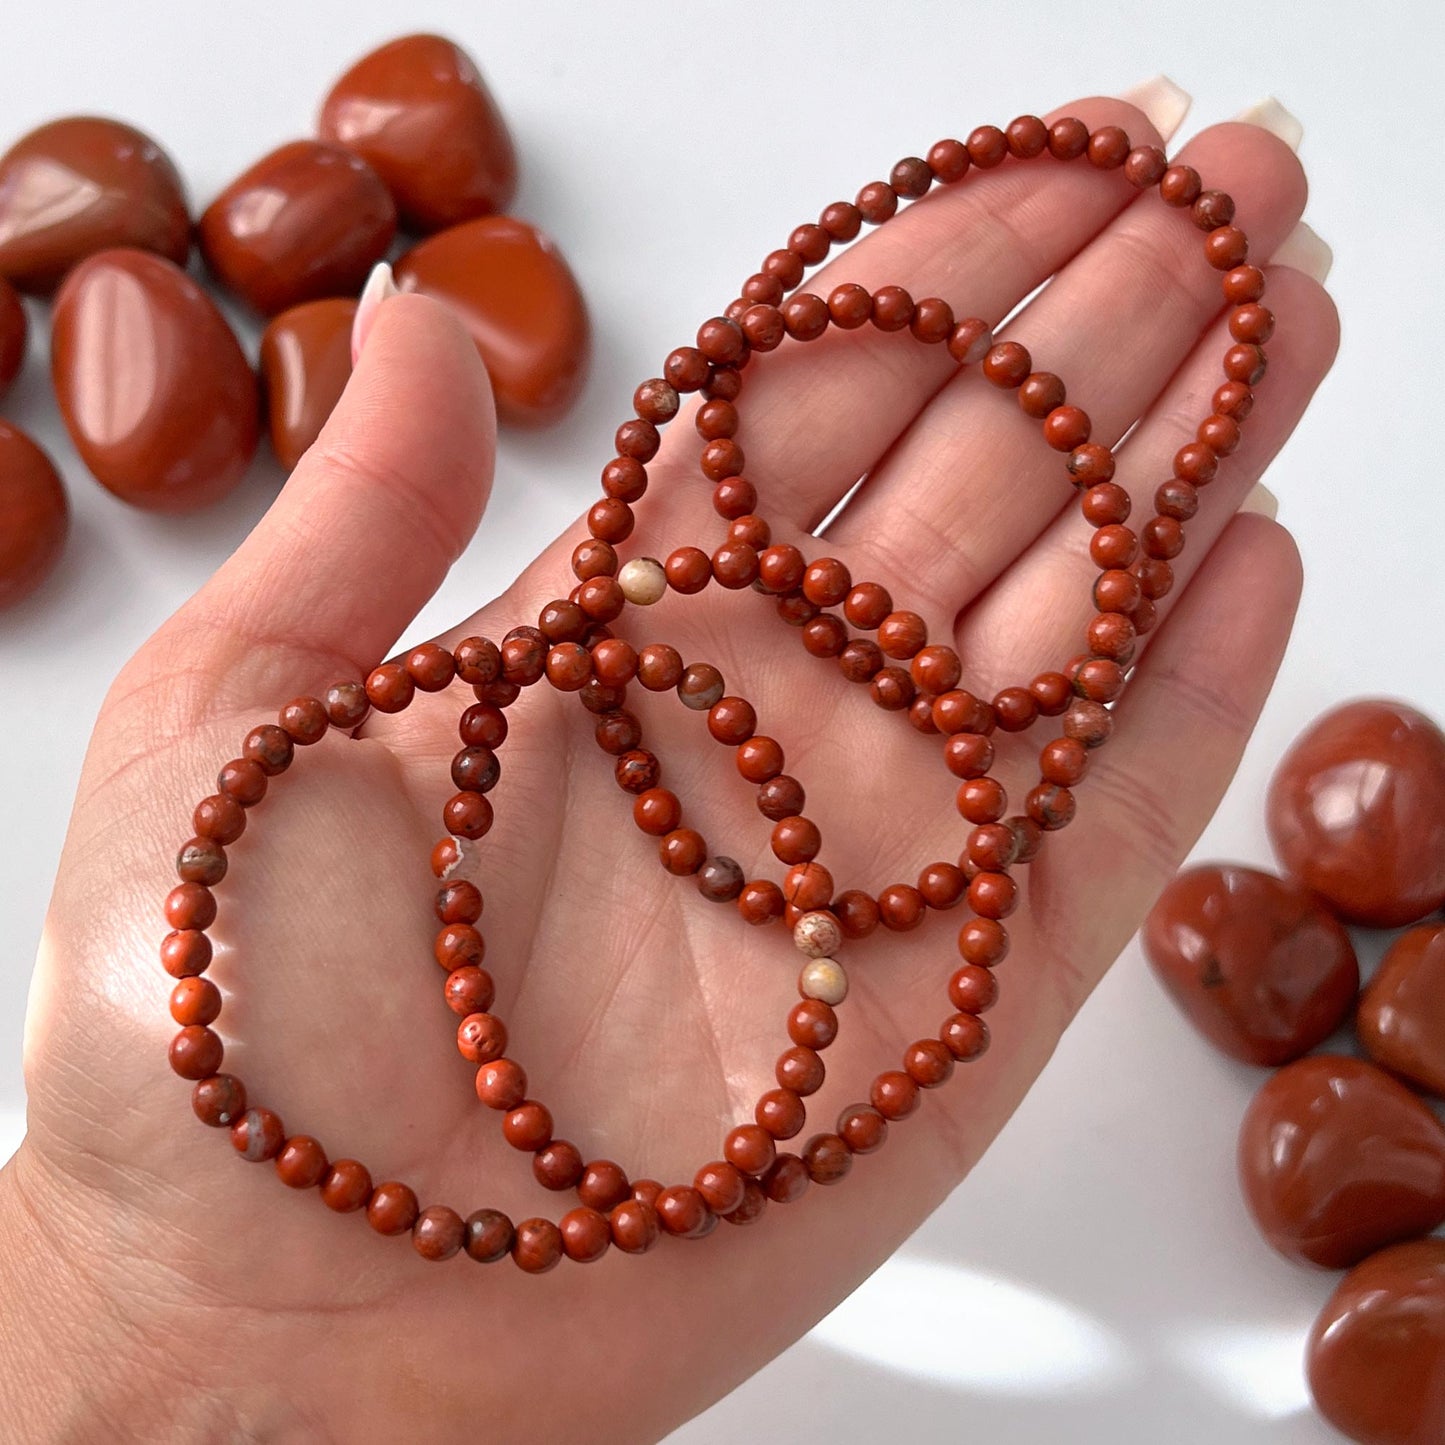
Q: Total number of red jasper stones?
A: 13